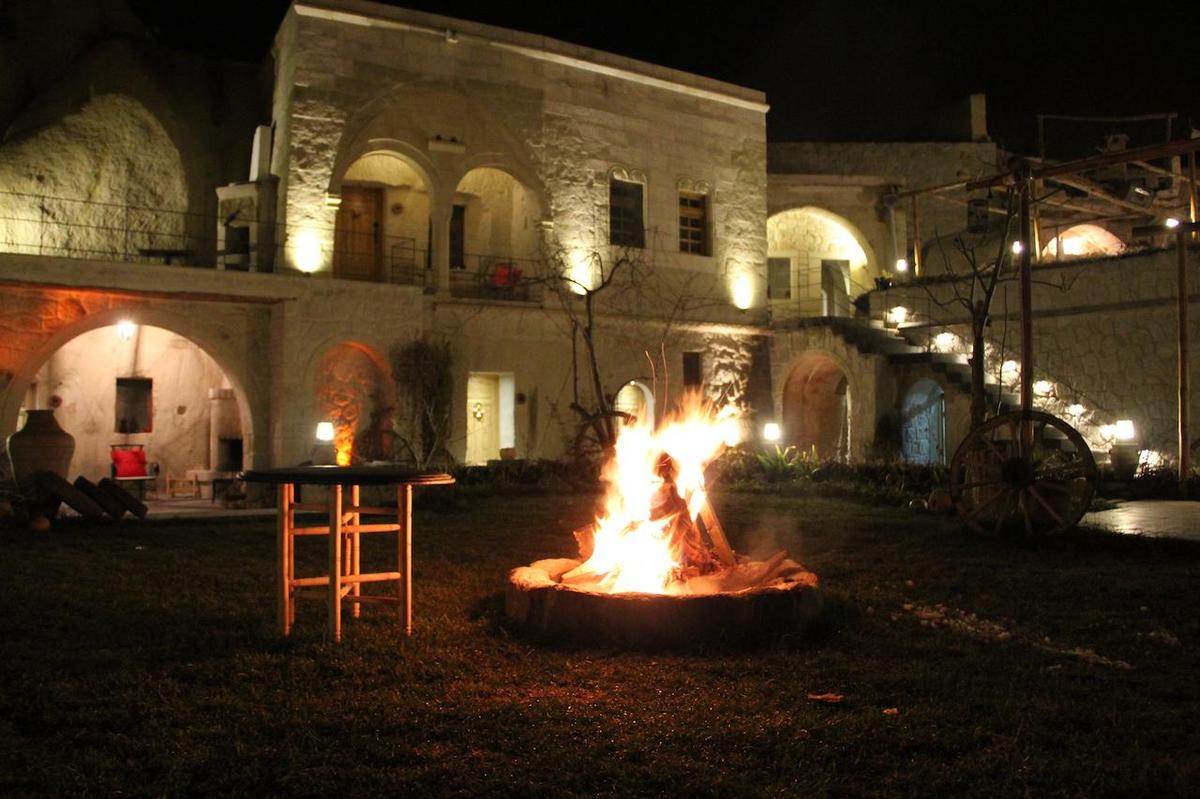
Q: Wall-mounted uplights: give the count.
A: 3